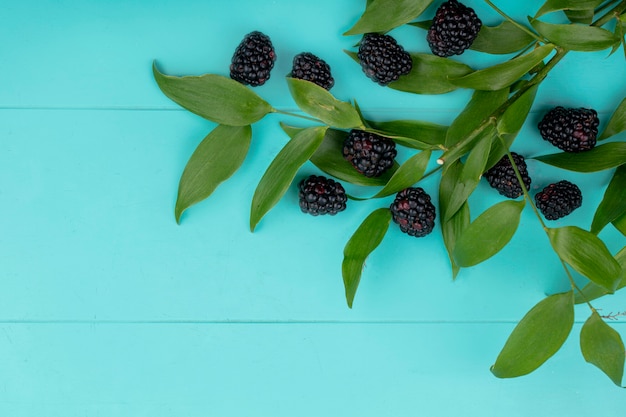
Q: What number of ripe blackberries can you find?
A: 10